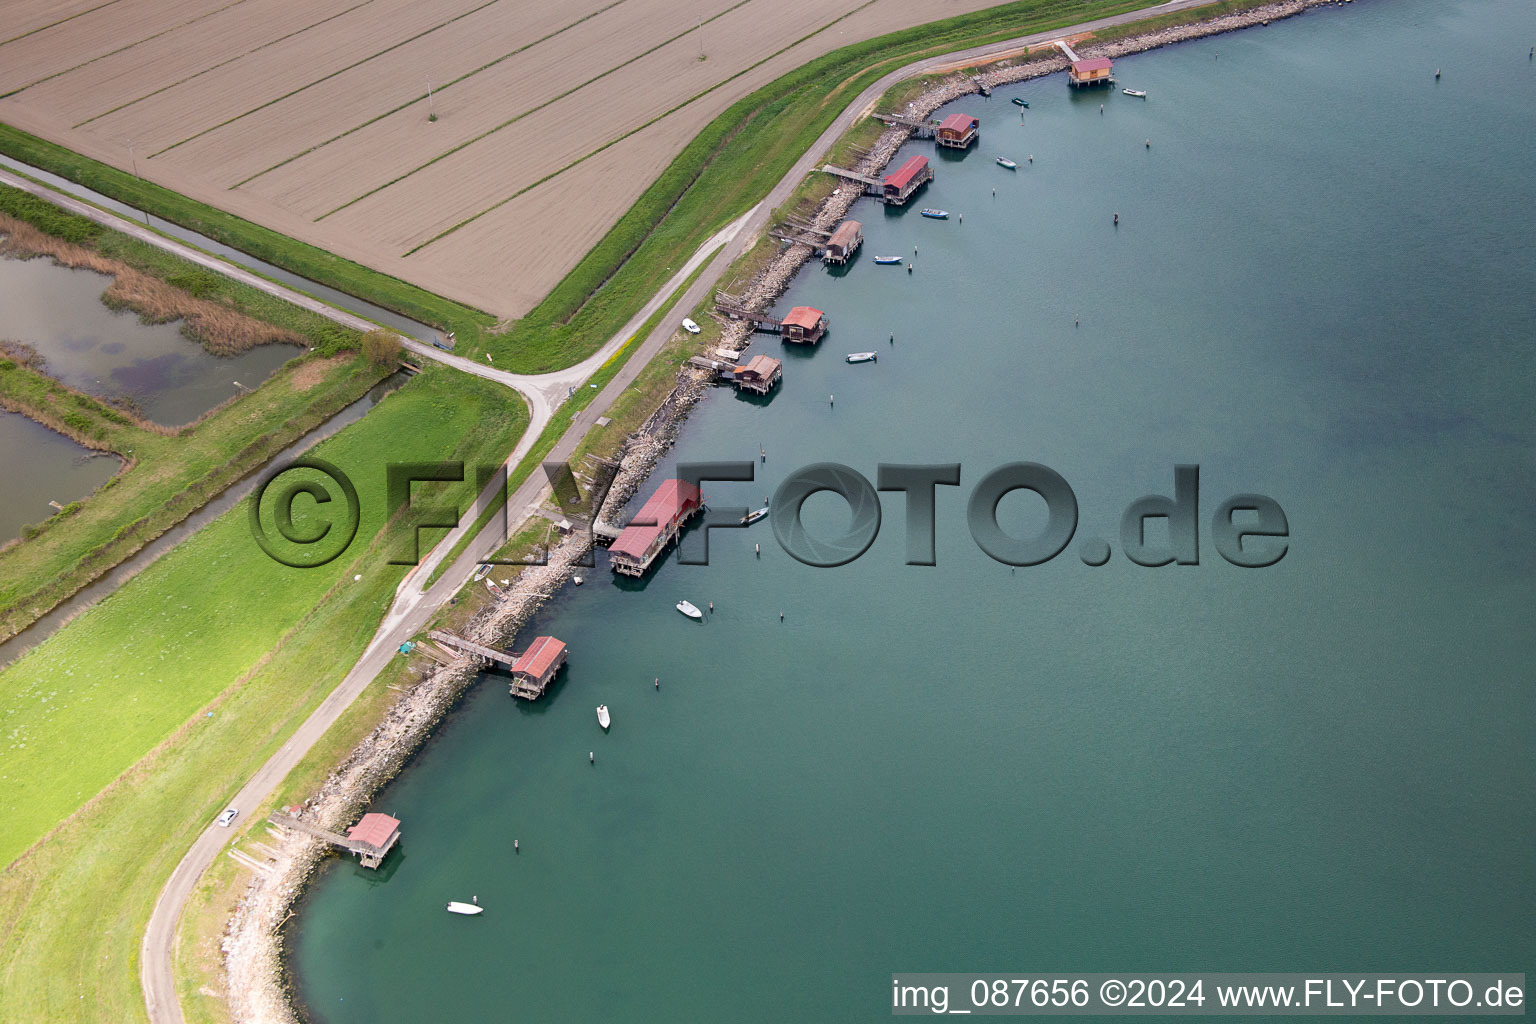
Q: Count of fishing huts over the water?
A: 9